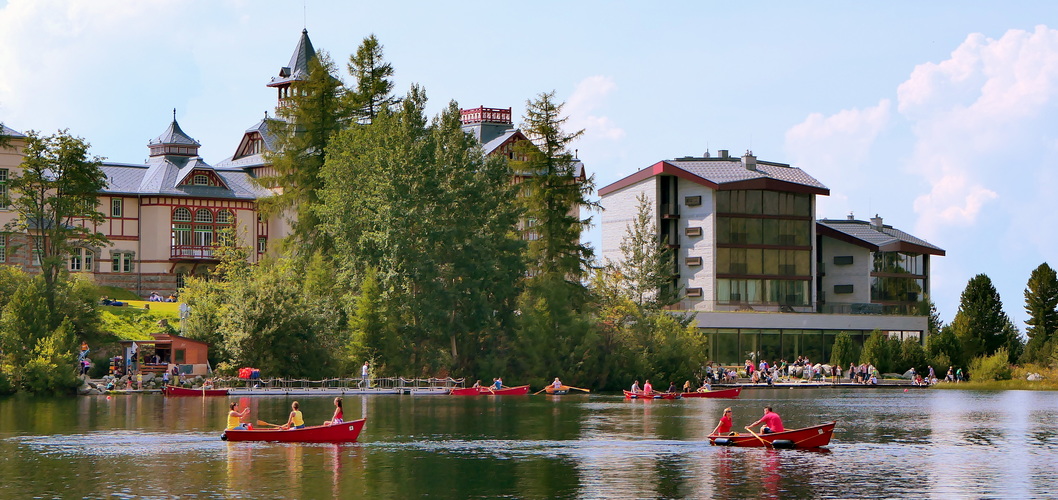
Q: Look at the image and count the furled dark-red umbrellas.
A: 0